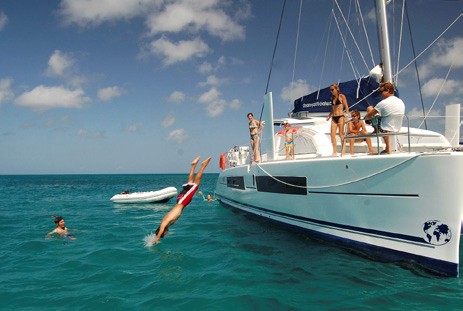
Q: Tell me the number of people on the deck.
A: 5